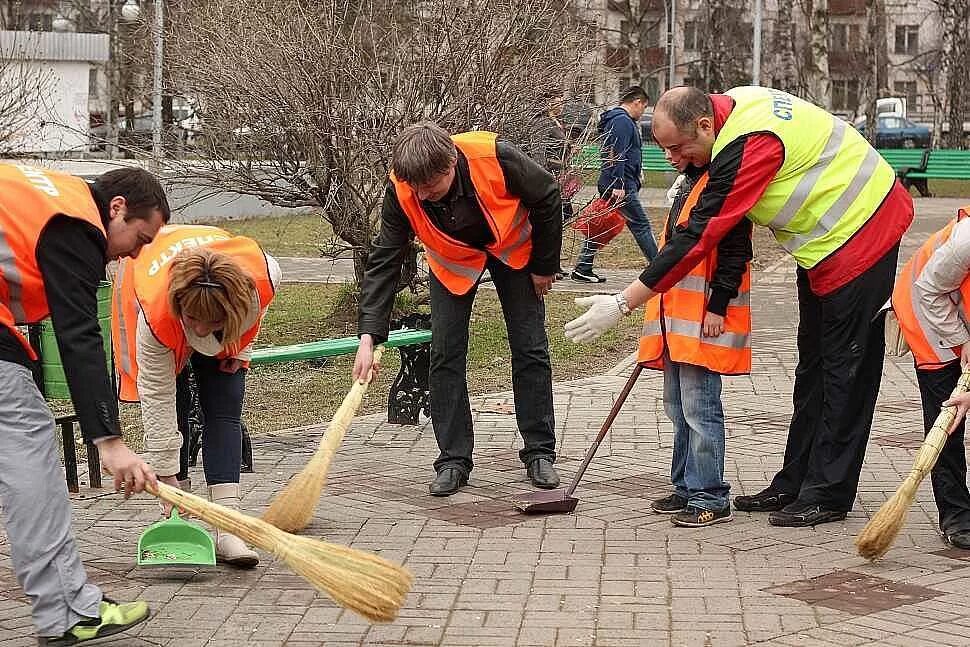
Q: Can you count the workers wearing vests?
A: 6